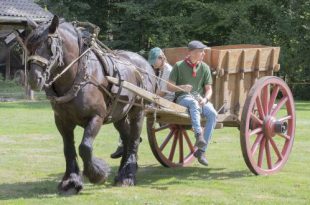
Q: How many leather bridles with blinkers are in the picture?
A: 1